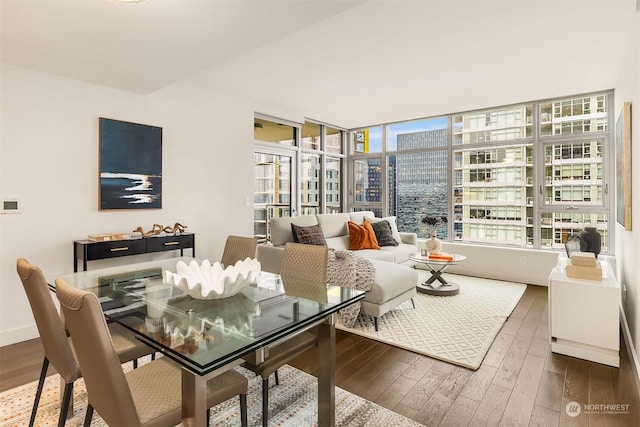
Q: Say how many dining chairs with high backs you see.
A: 4